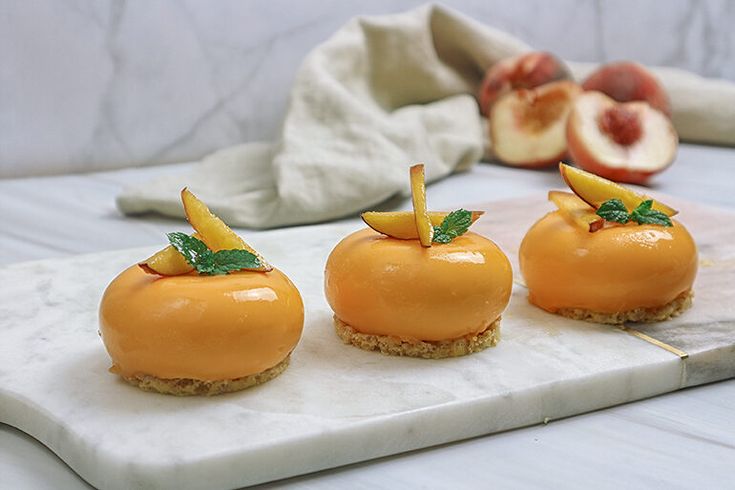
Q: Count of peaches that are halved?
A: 2